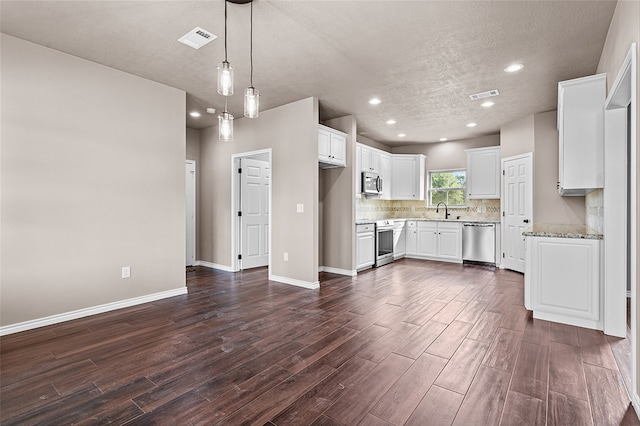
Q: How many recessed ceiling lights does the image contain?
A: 8